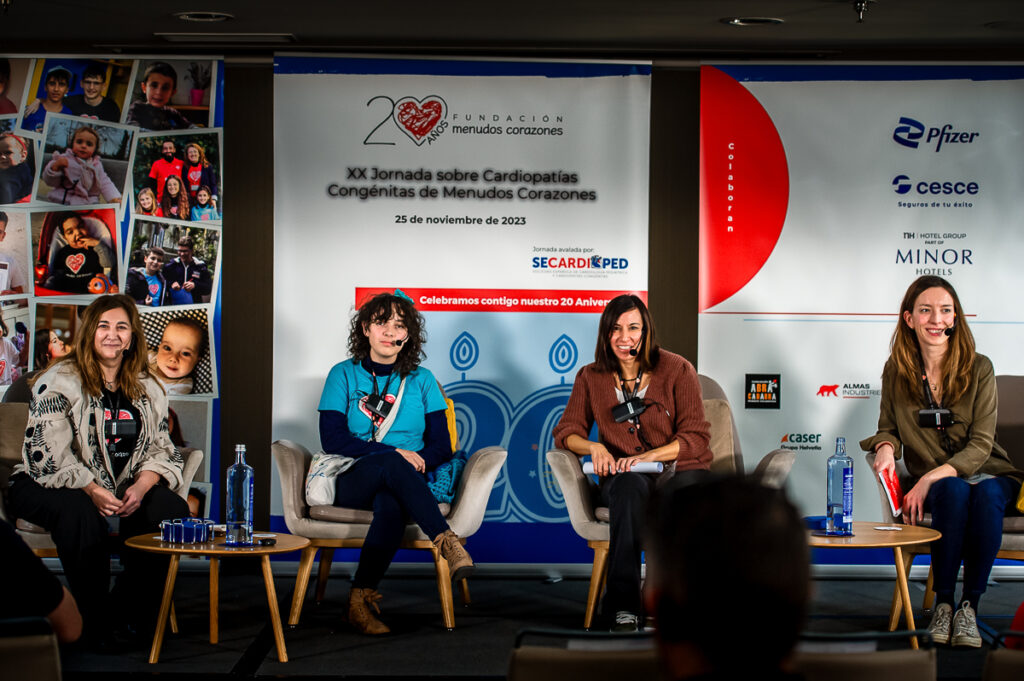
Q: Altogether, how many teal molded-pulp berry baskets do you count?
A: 0